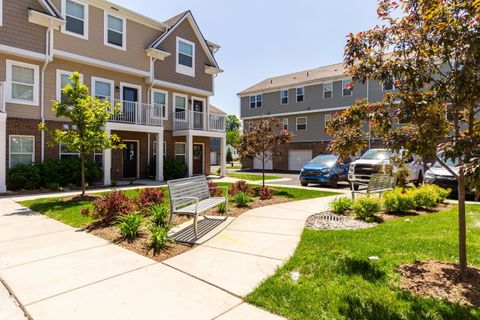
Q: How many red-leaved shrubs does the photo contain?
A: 5